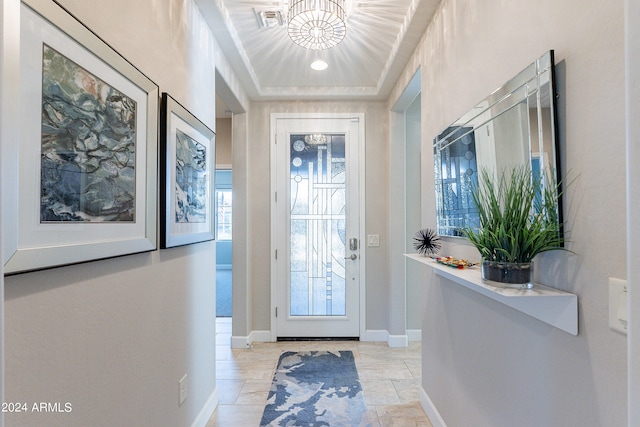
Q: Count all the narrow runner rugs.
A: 1